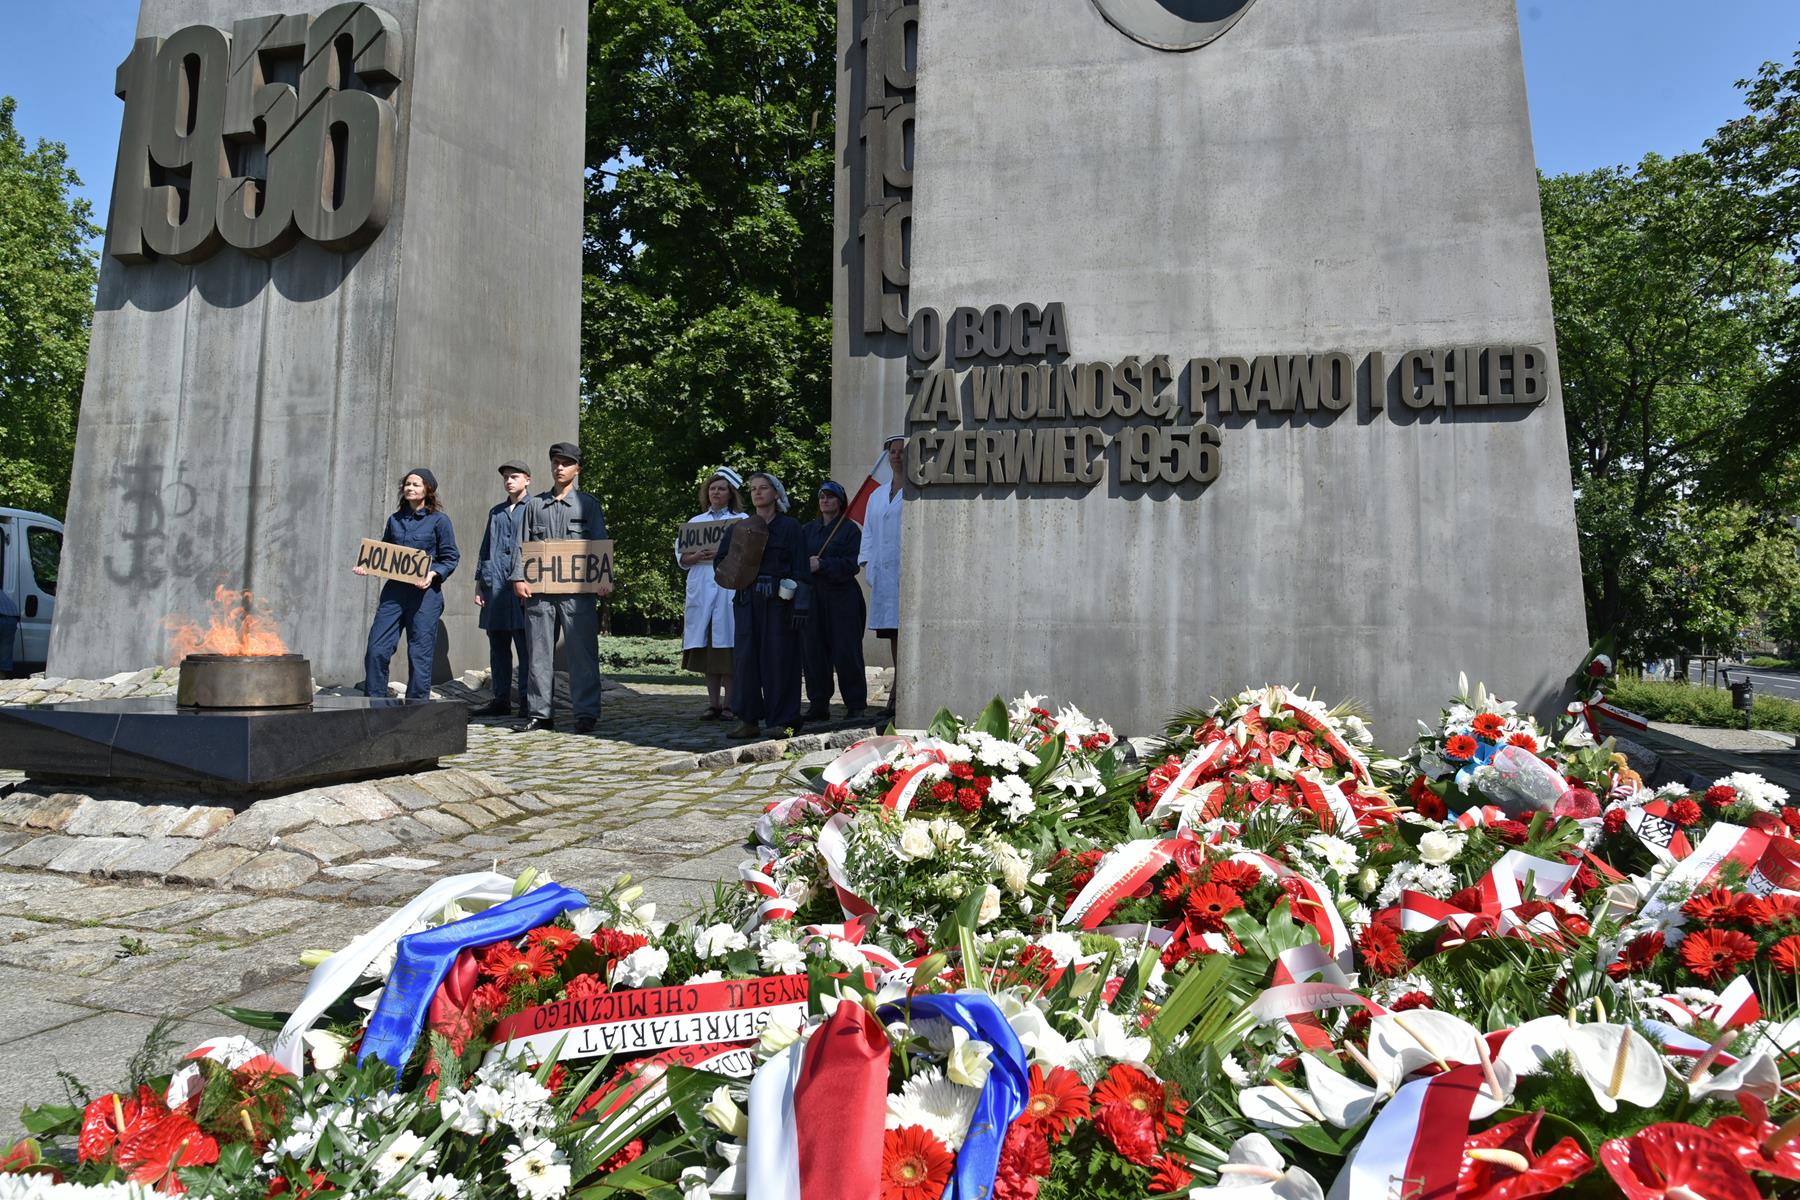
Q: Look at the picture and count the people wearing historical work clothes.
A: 7